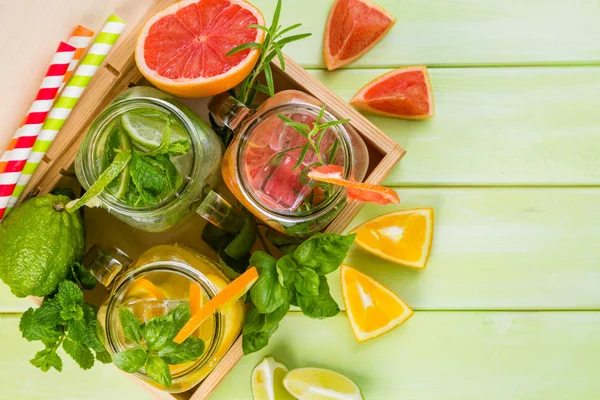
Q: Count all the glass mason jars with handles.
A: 3